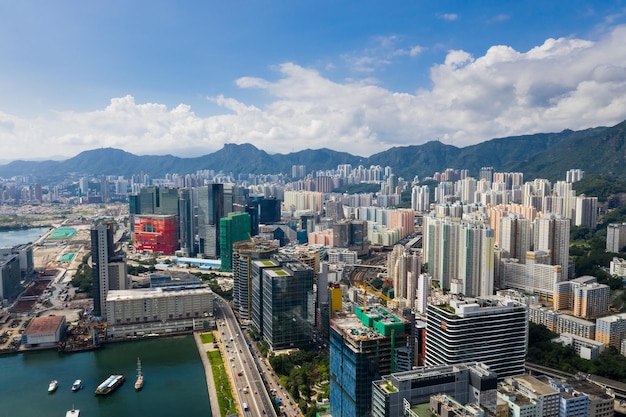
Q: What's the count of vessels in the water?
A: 5